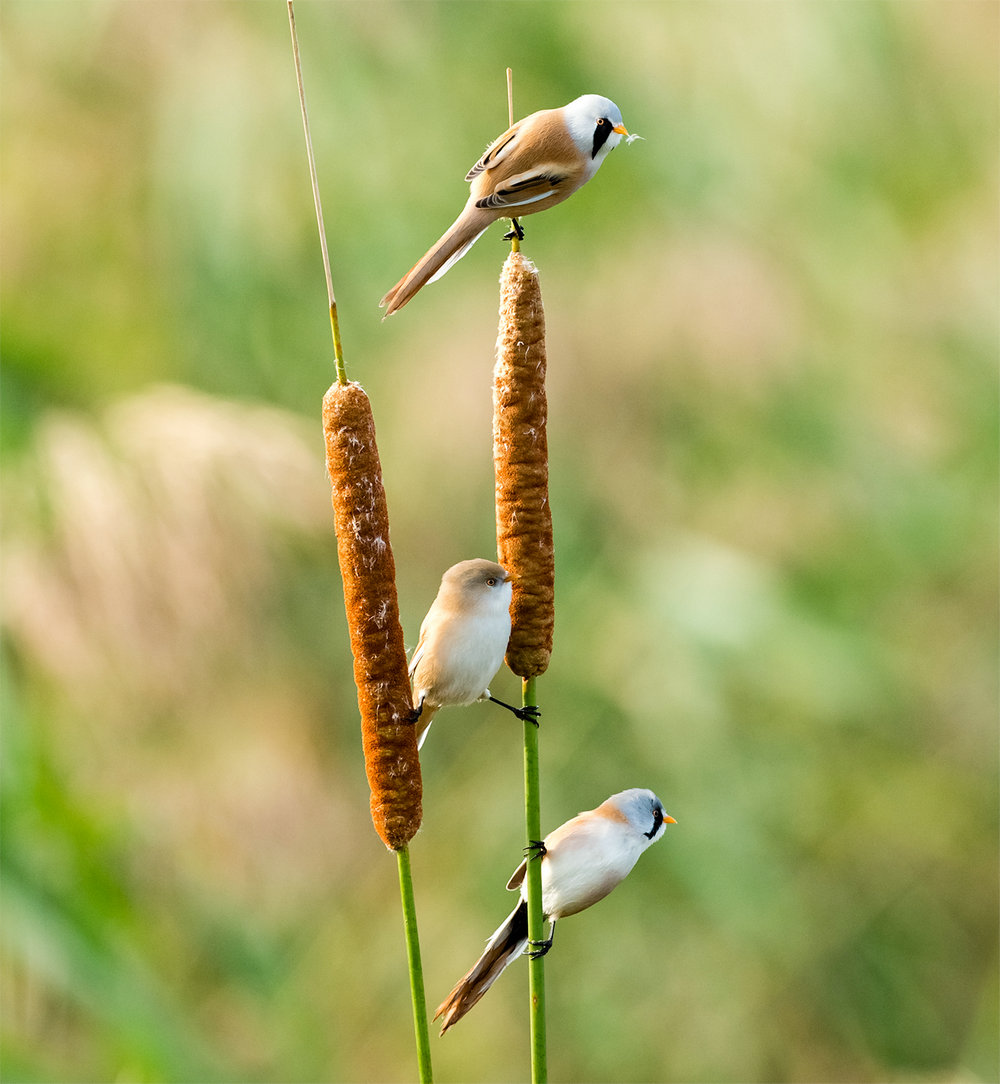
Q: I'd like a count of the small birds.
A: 3